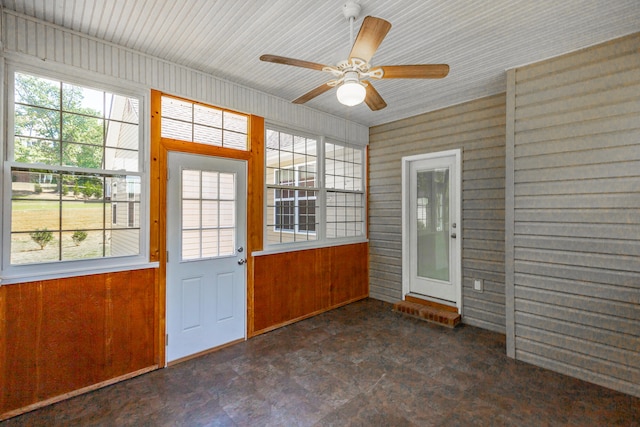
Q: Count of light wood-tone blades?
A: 5